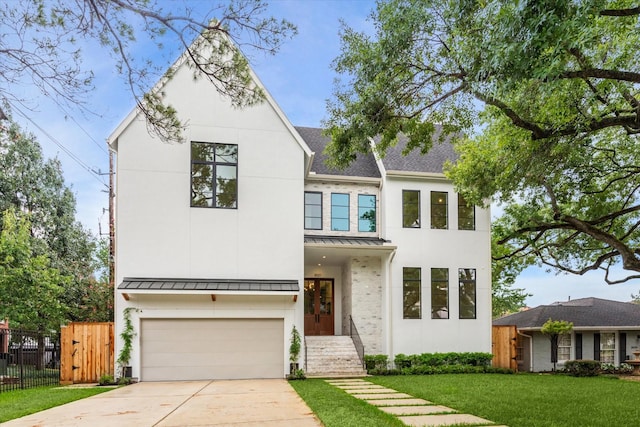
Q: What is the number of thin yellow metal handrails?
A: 0